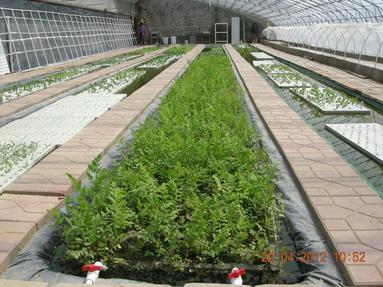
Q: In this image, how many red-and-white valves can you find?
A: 2